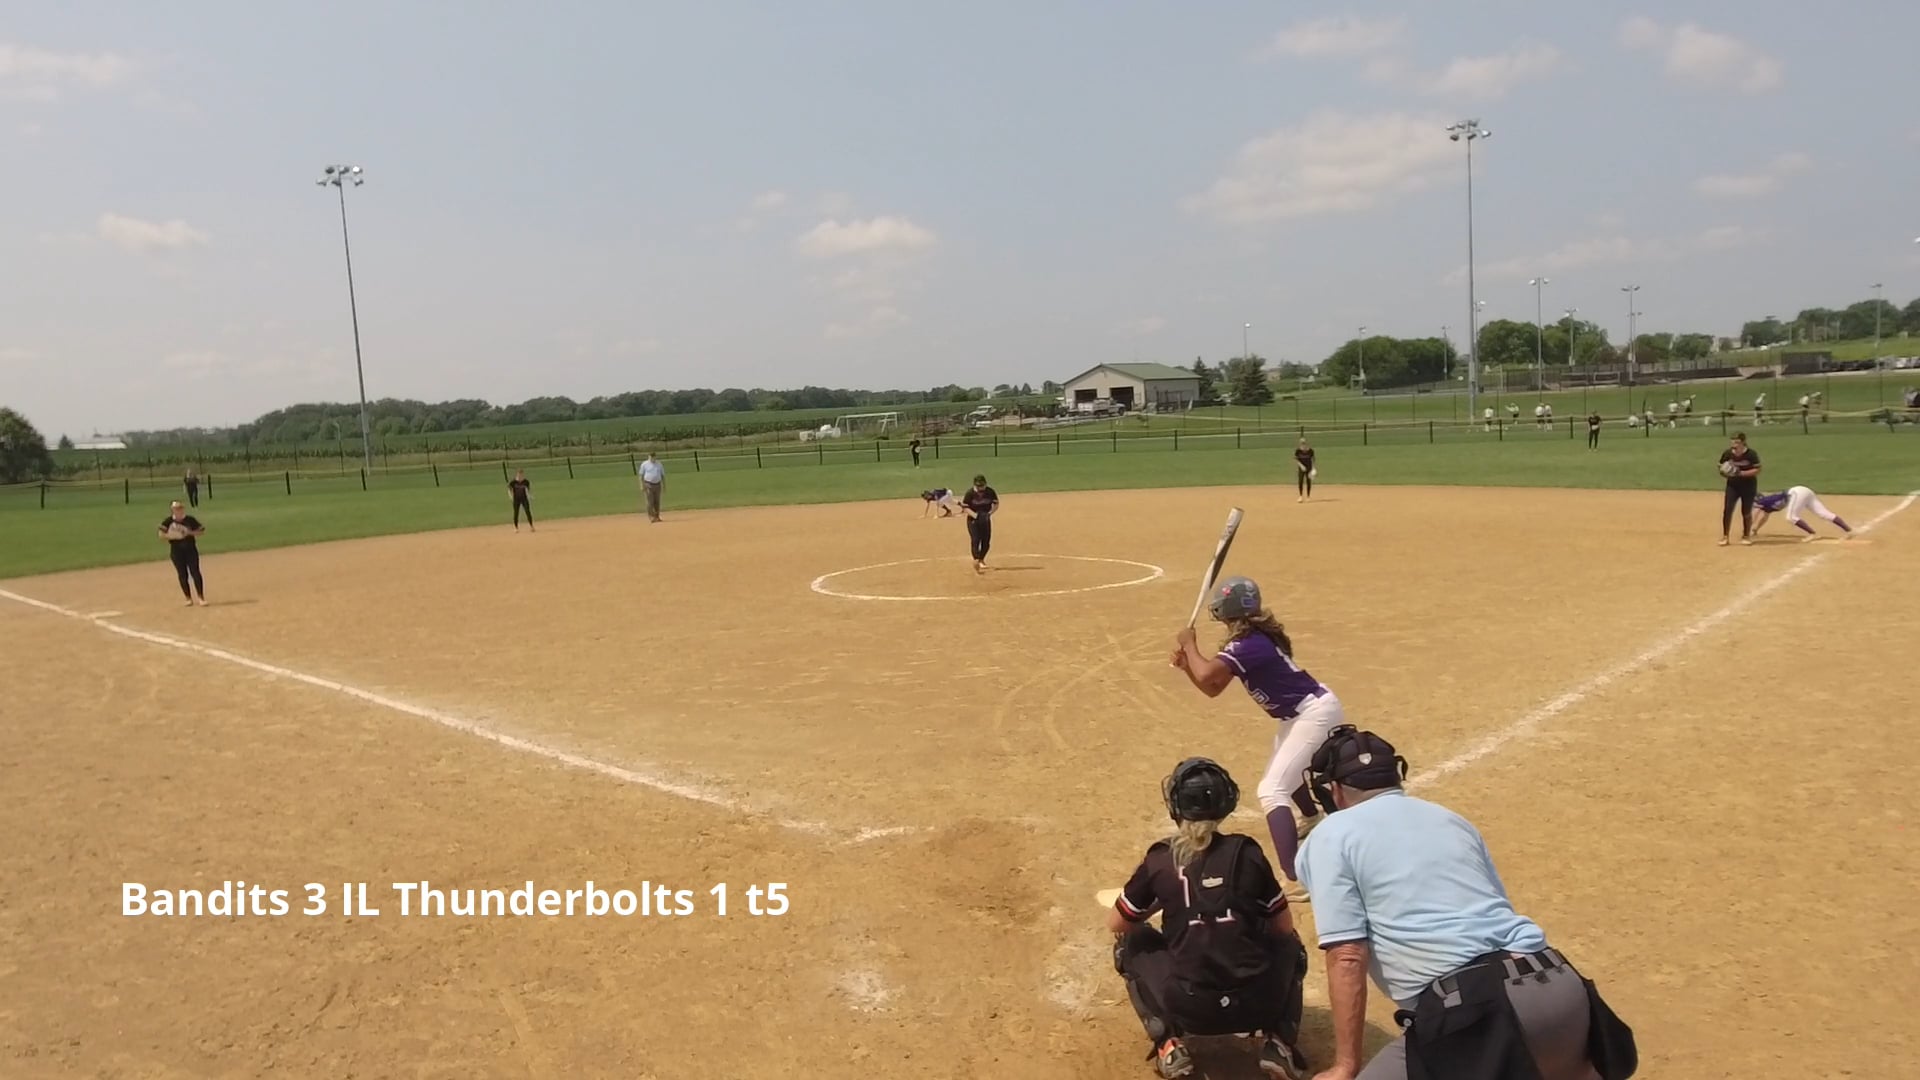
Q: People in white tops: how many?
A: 10